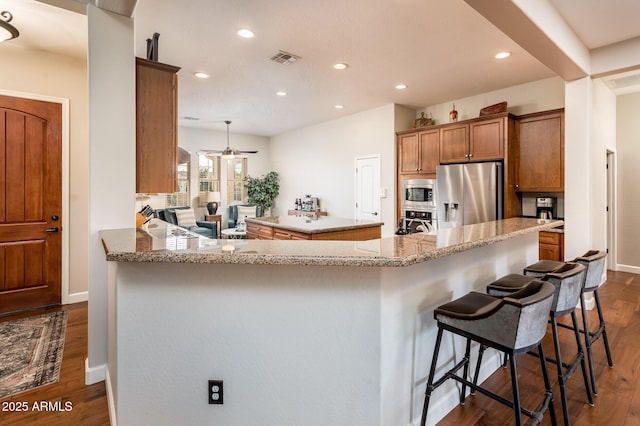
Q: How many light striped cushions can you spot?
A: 2